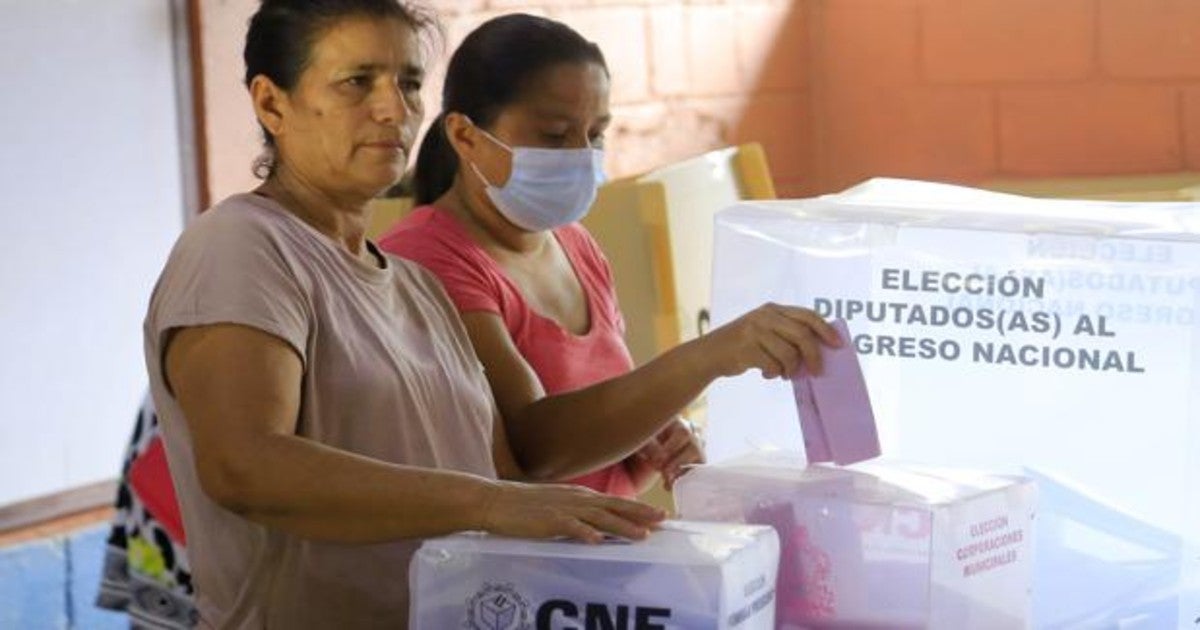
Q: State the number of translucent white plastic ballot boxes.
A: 3